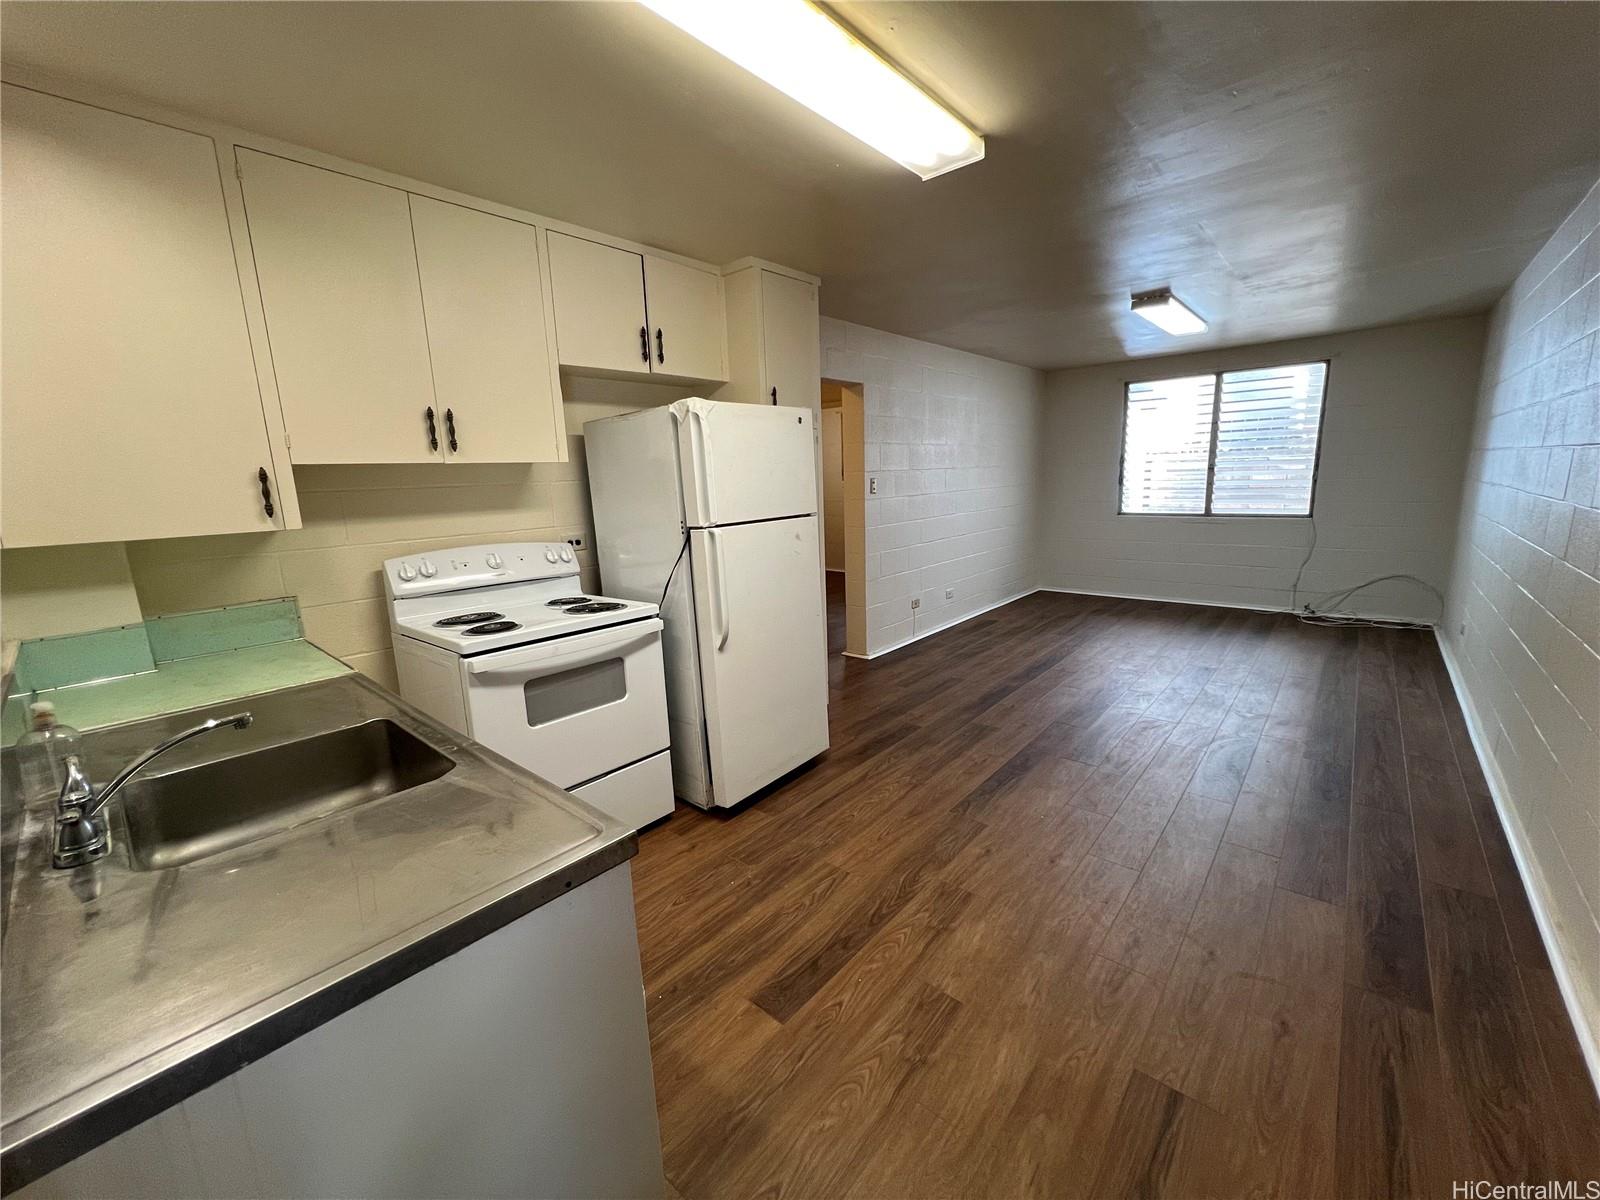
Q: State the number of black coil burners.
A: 4